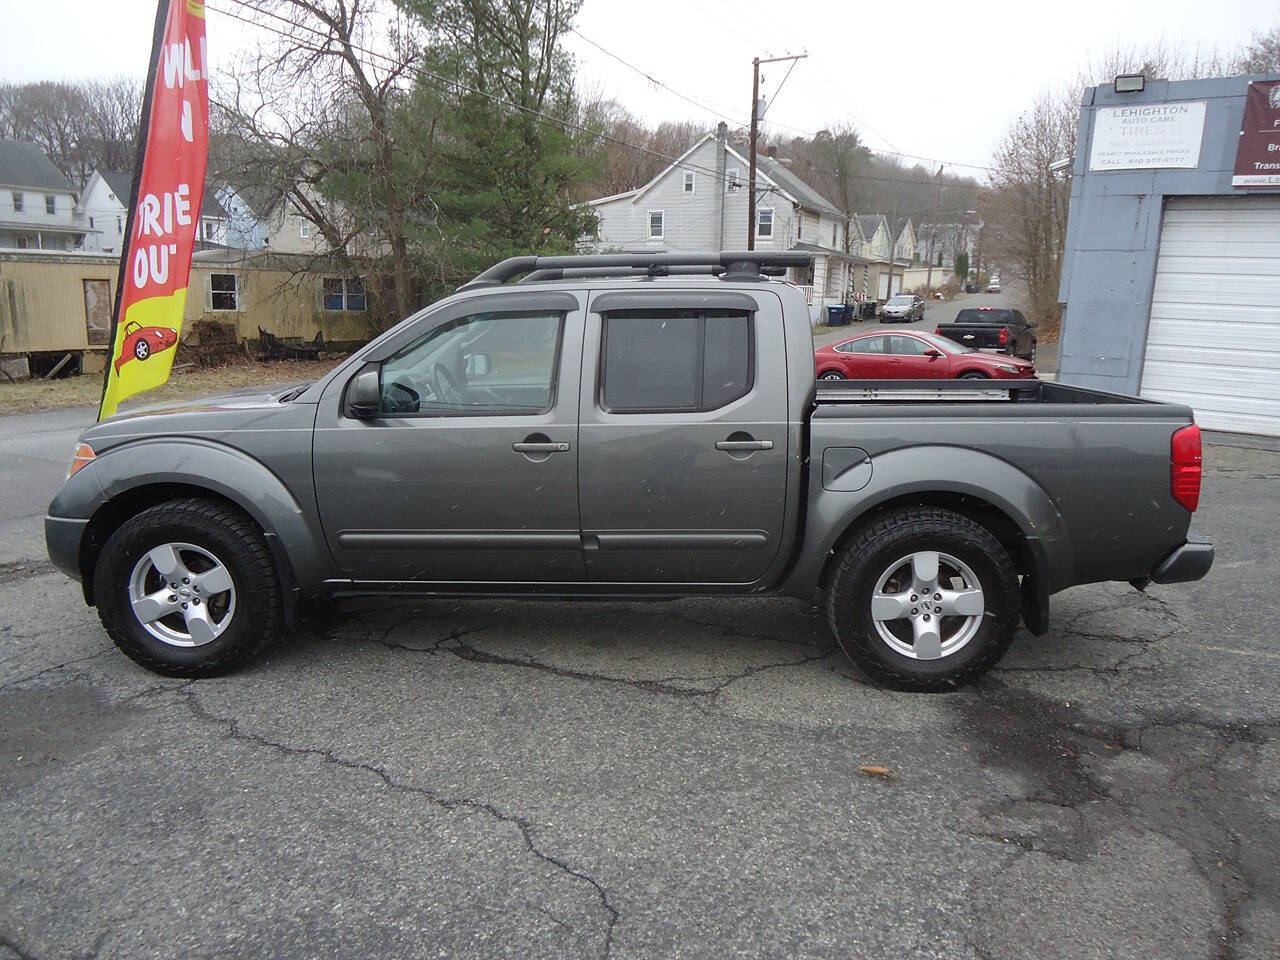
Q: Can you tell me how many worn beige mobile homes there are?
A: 1